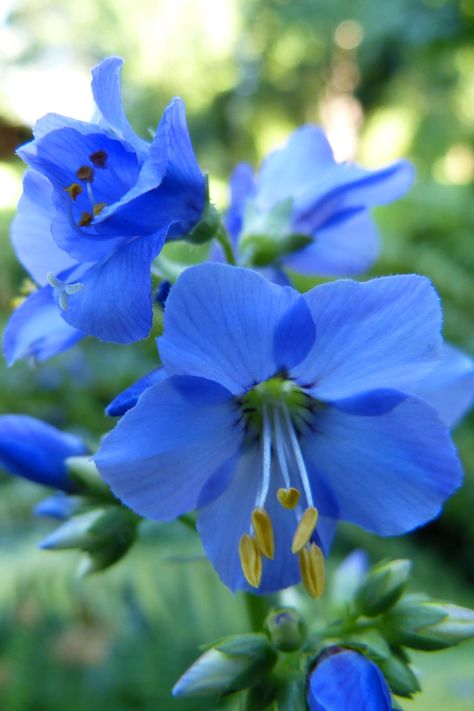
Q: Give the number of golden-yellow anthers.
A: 5